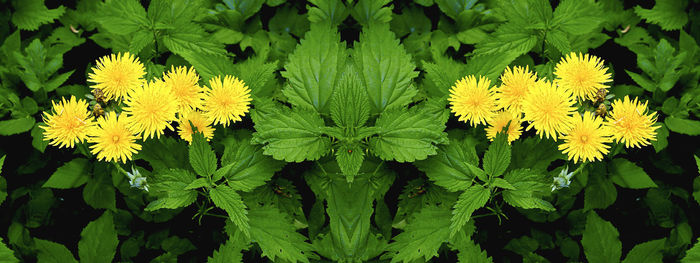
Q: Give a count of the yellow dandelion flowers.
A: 14